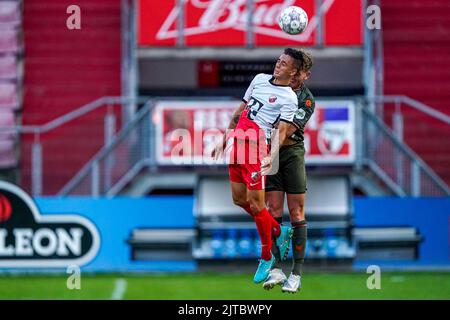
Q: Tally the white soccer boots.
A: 2